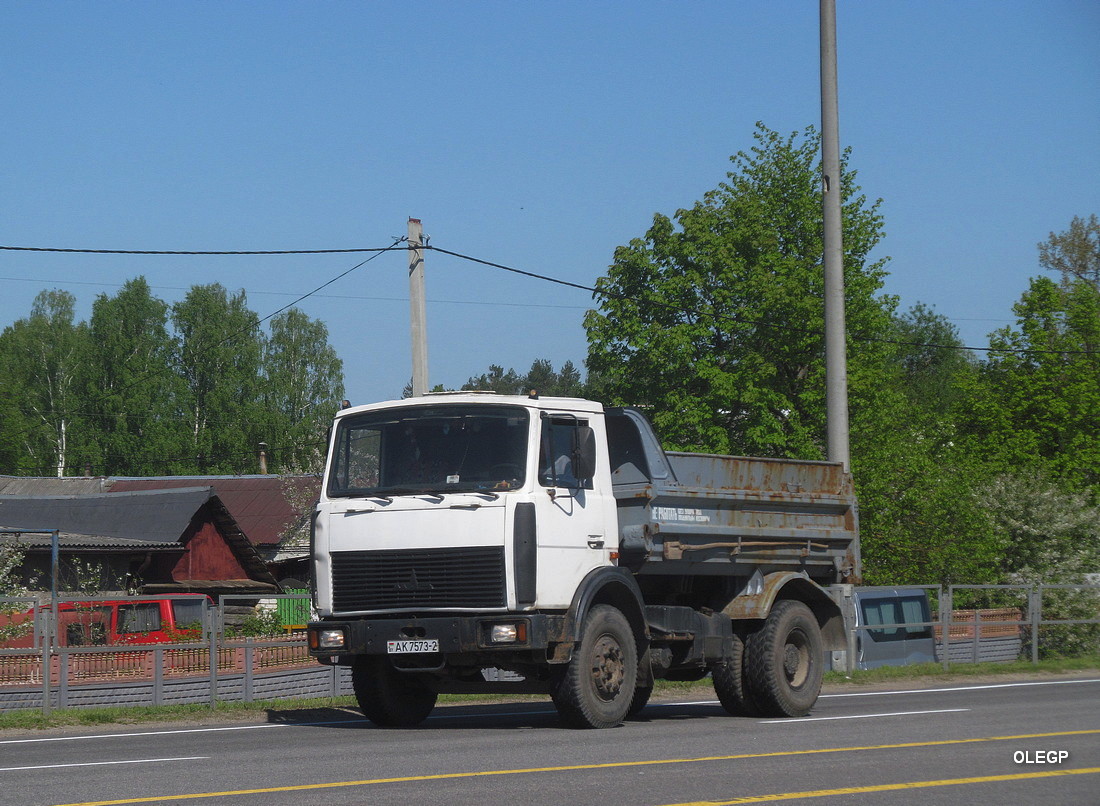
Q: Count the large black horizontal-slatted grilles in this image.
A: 1